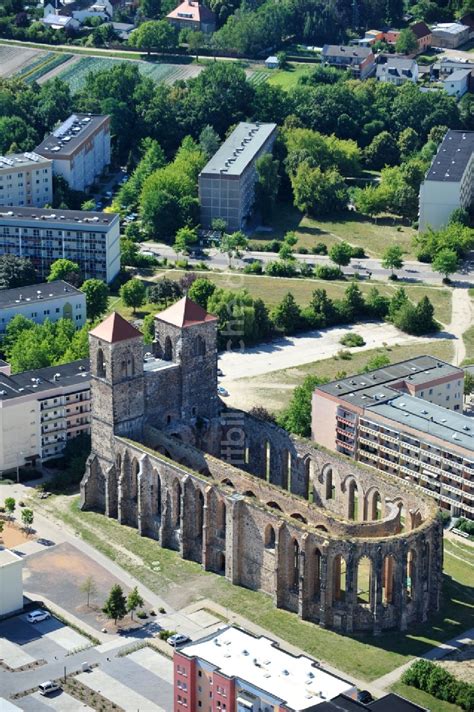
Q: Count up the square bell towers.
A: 2